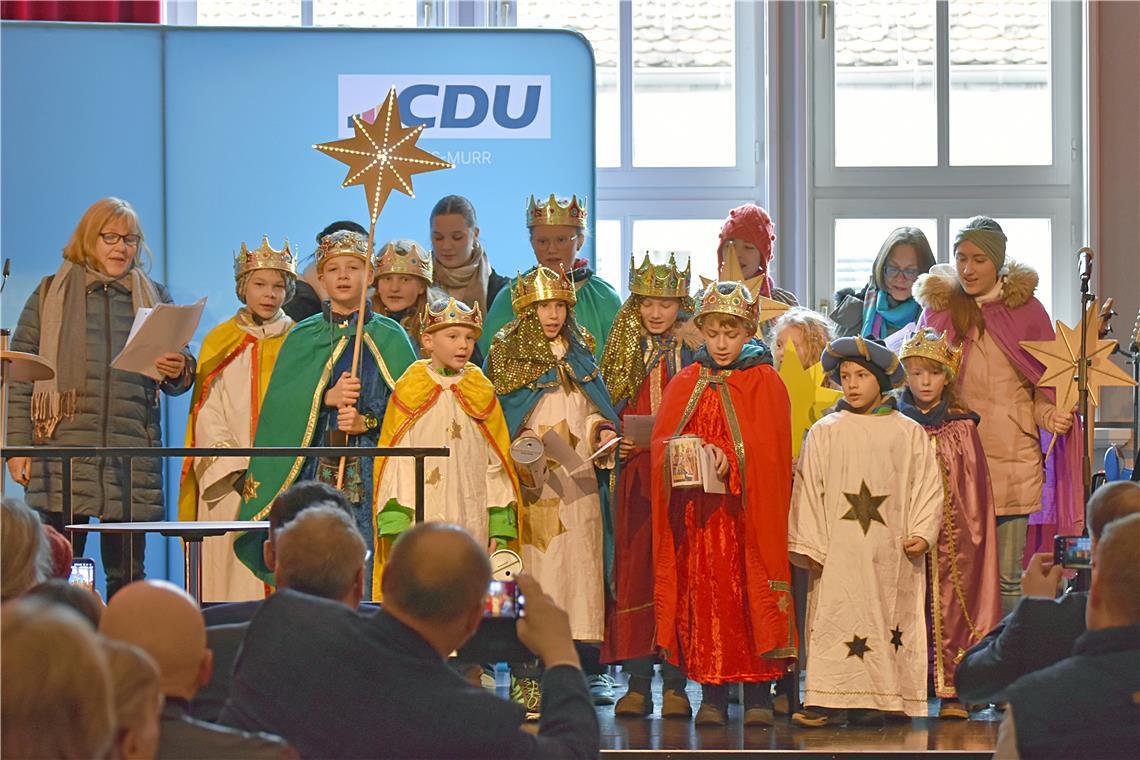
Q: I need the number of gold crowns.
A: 9